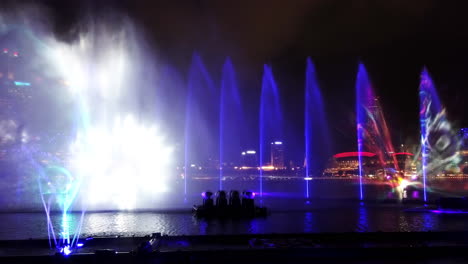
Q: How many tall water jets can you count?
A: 6